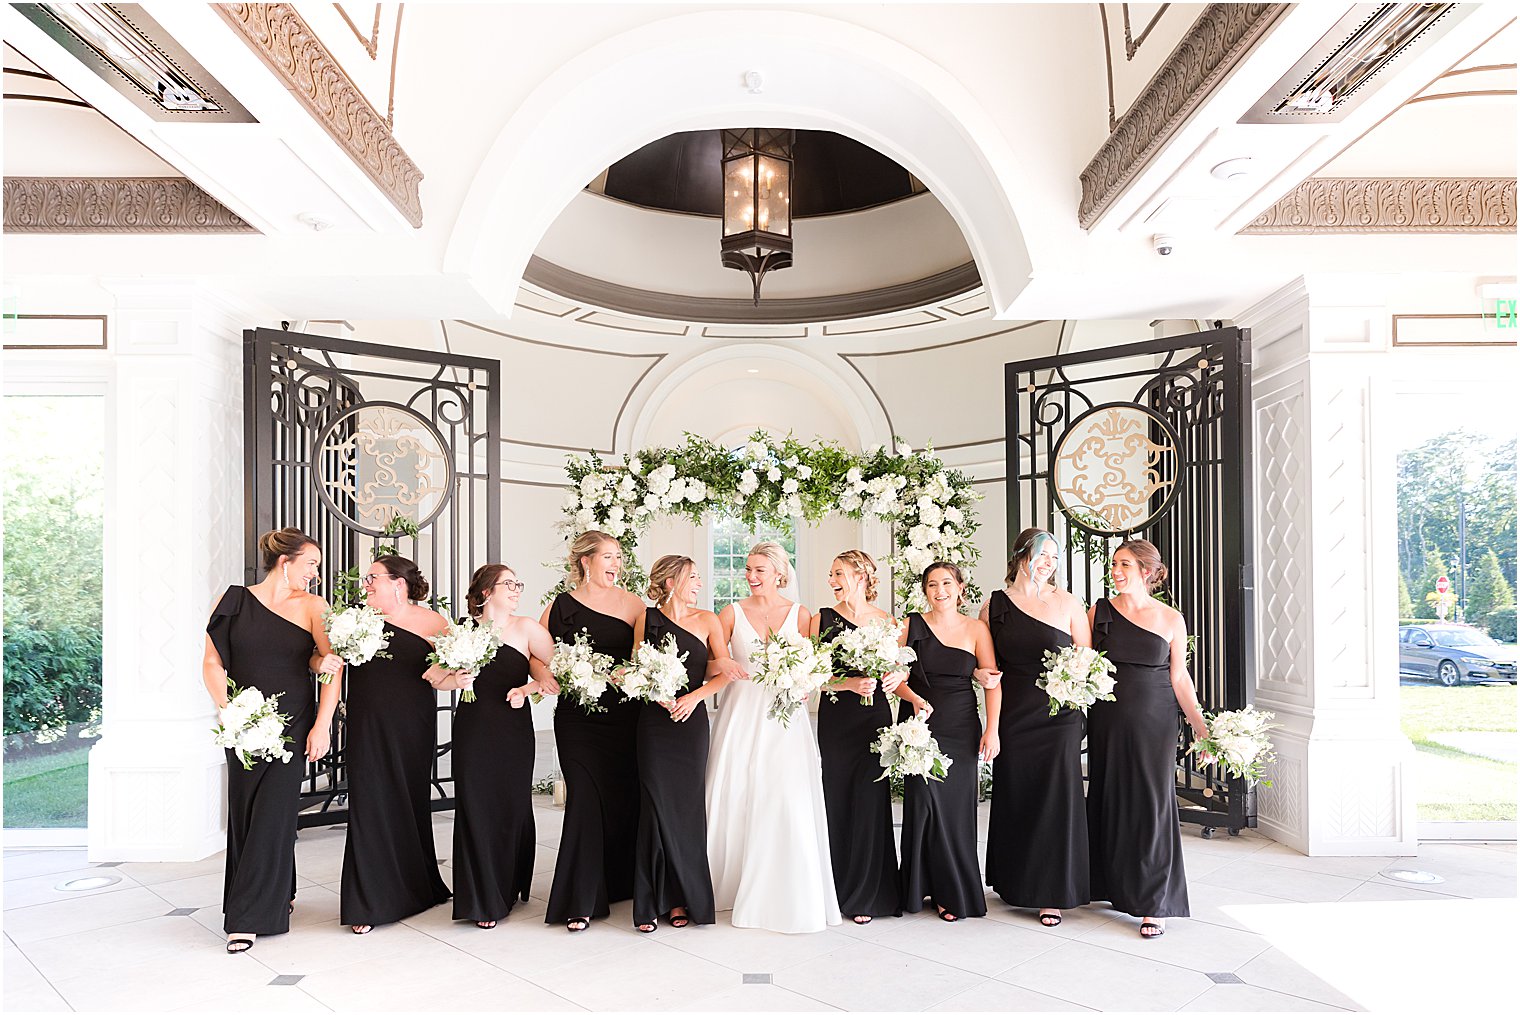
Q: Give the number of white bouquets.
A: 10